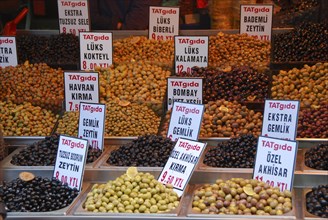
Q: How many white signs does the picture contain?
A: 14